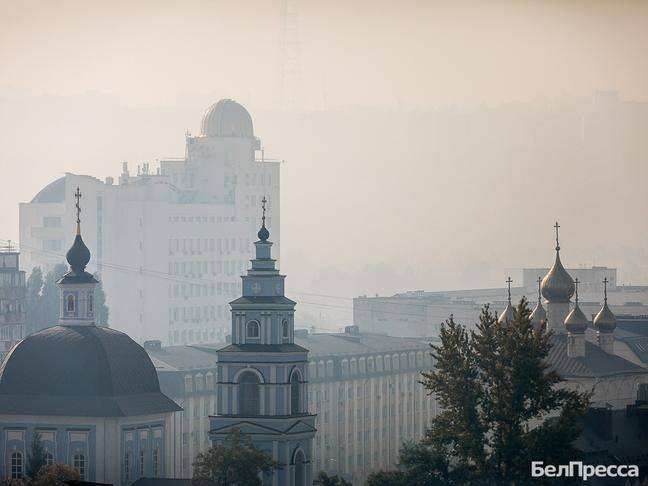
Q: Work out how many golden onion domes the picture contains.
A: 5